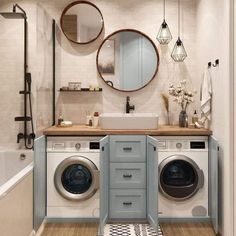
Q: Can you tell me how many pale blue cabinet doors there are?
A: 4